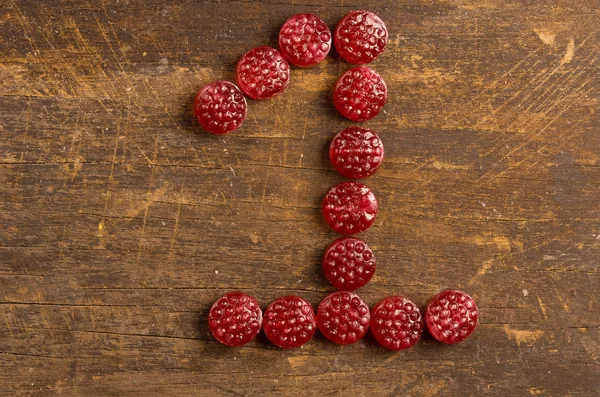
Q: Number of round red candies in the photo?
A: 13